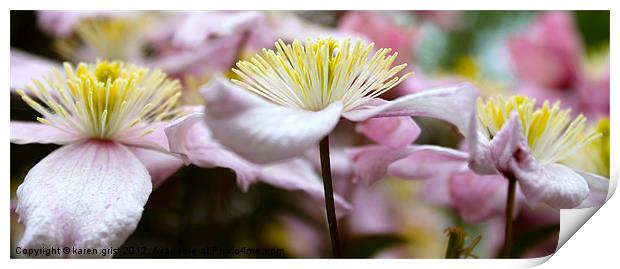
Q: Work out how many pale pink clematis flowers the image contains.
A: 3